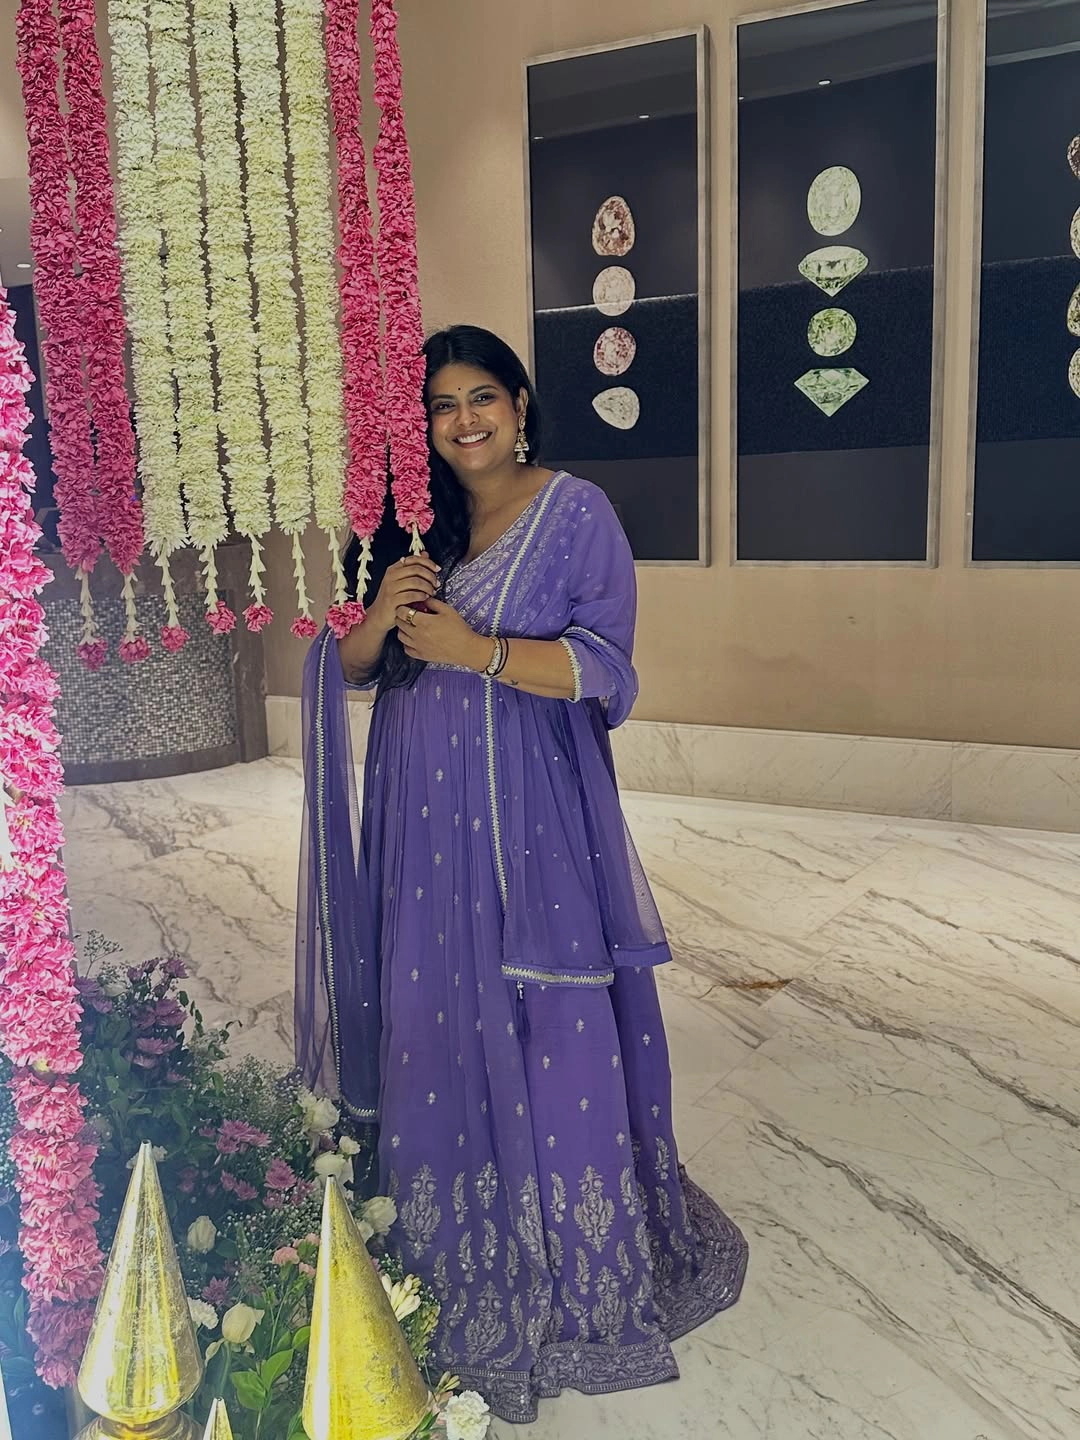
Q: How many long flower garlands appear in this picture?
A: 10